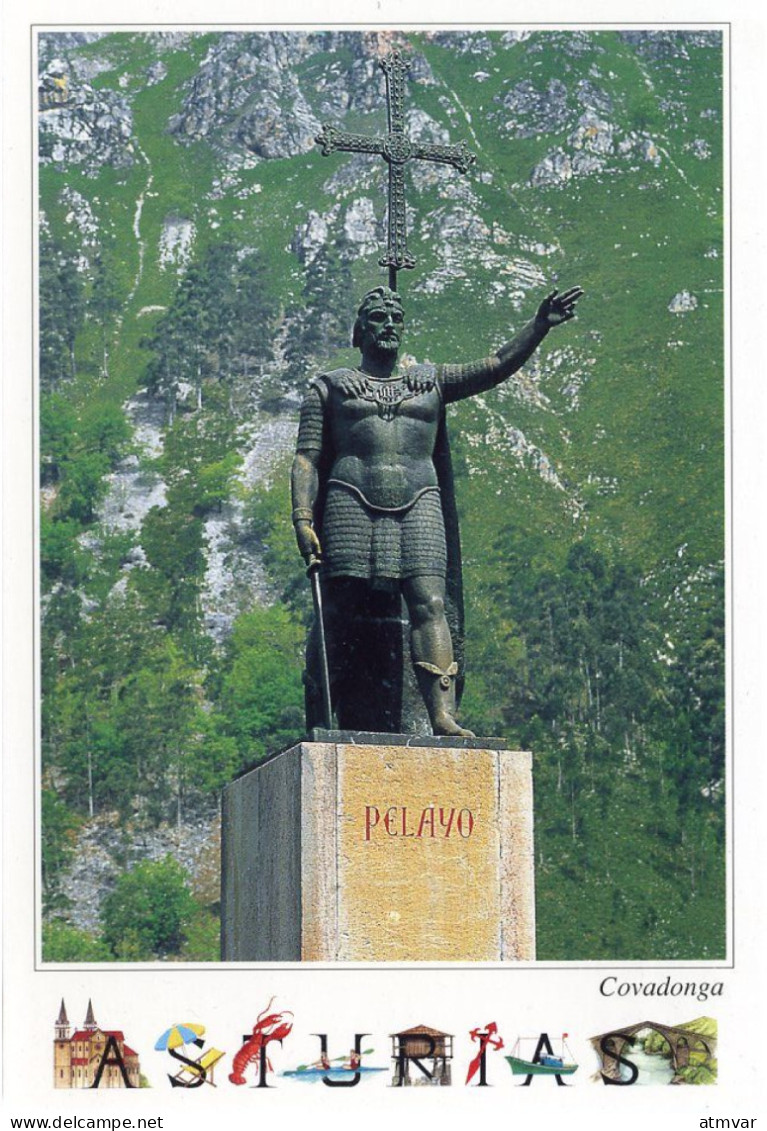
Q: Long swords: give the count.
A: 1